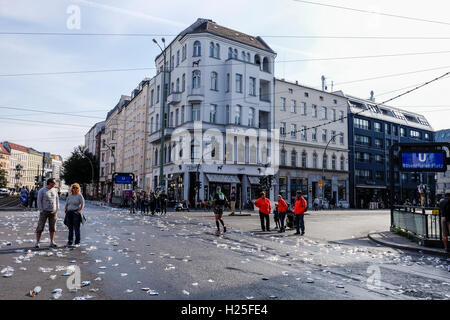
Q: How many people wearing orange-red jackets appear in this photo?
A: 3